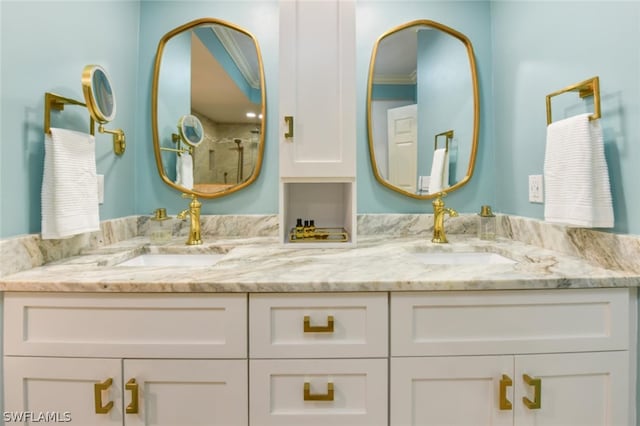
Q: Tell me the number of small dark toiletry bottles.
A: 3